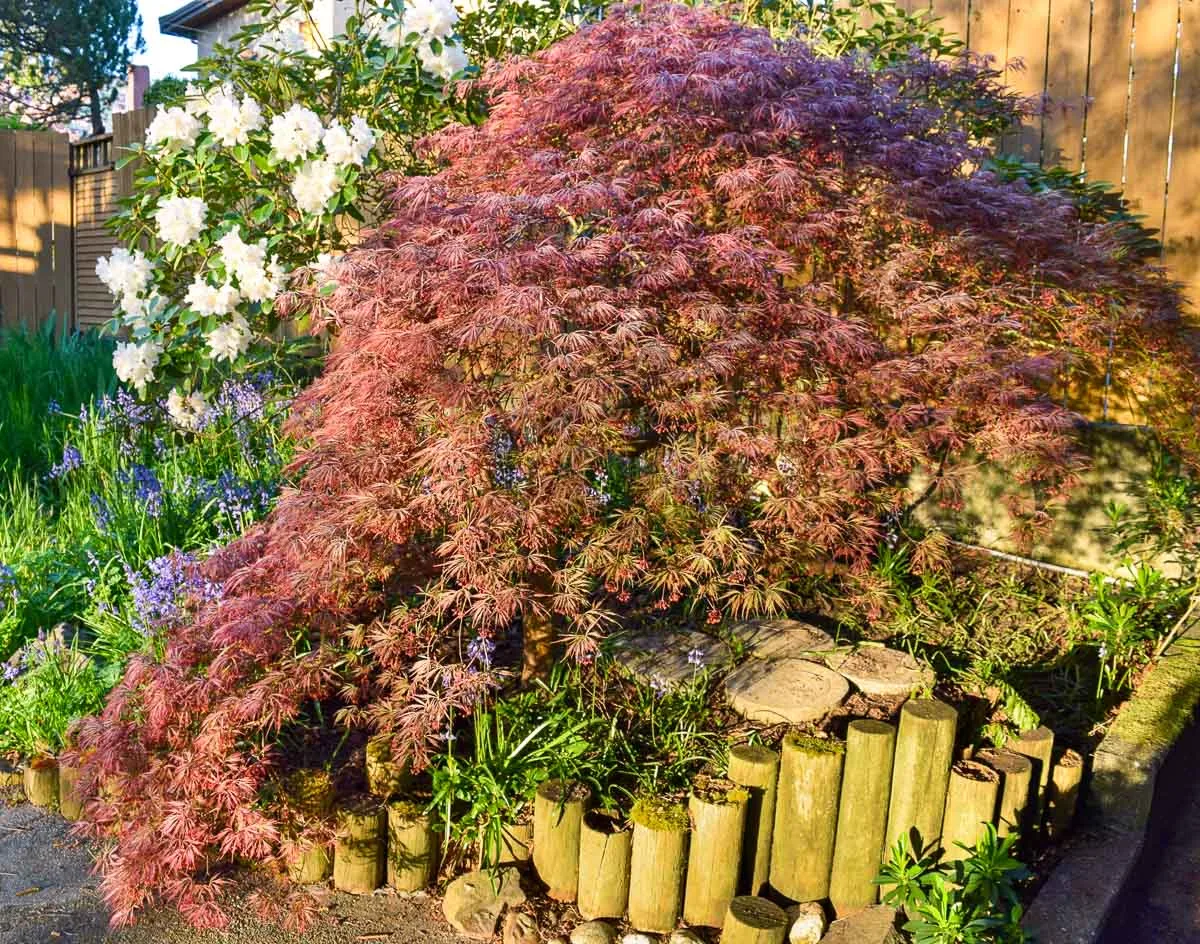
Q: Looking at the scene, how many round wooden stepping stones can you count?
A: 4